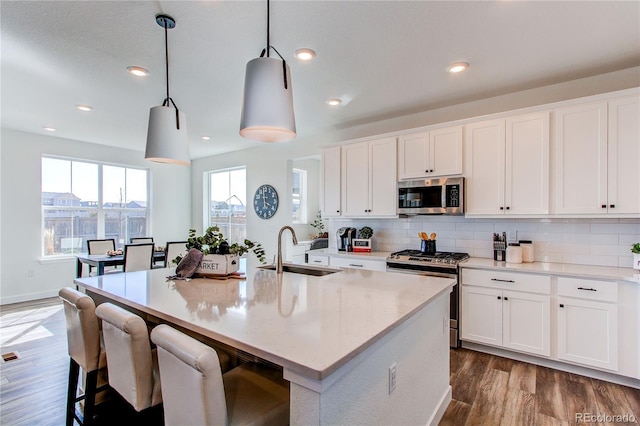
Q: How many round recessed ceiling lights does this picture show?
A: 7